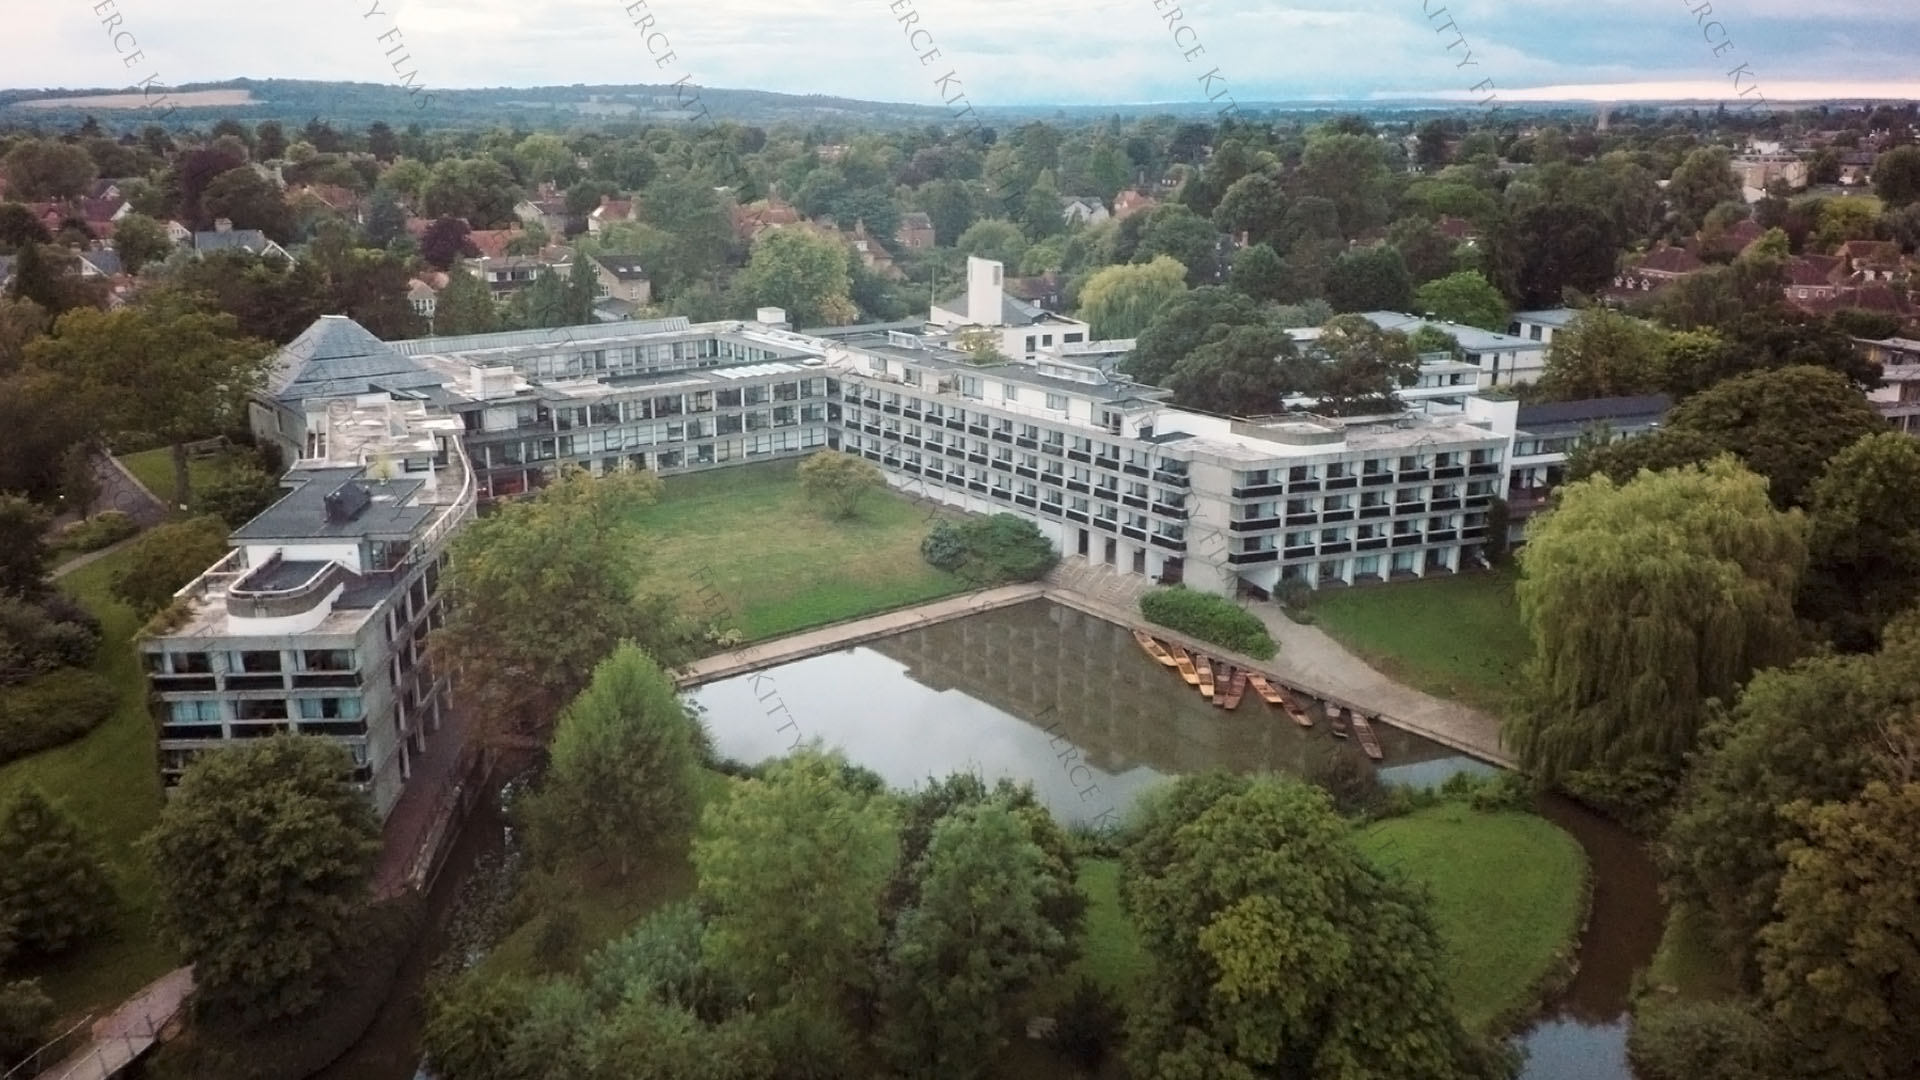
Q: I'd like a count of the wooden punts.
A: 9